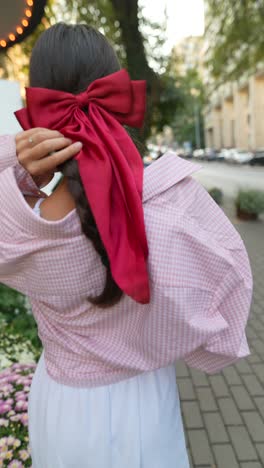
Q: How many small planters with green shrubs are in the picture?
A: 2